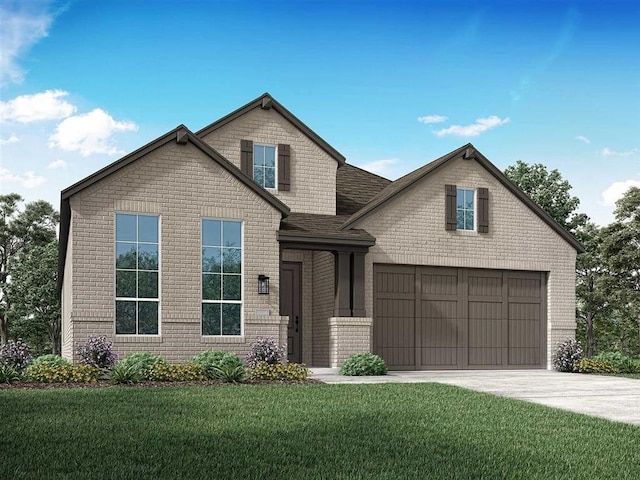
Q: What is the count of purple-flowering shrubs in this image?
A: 4